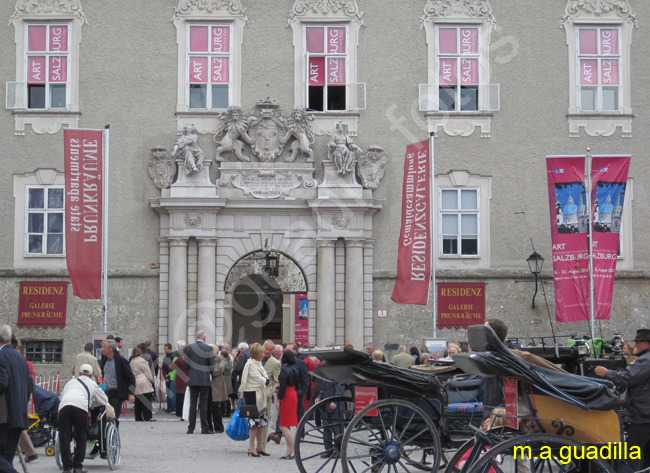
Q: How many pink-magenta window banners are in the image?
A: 5